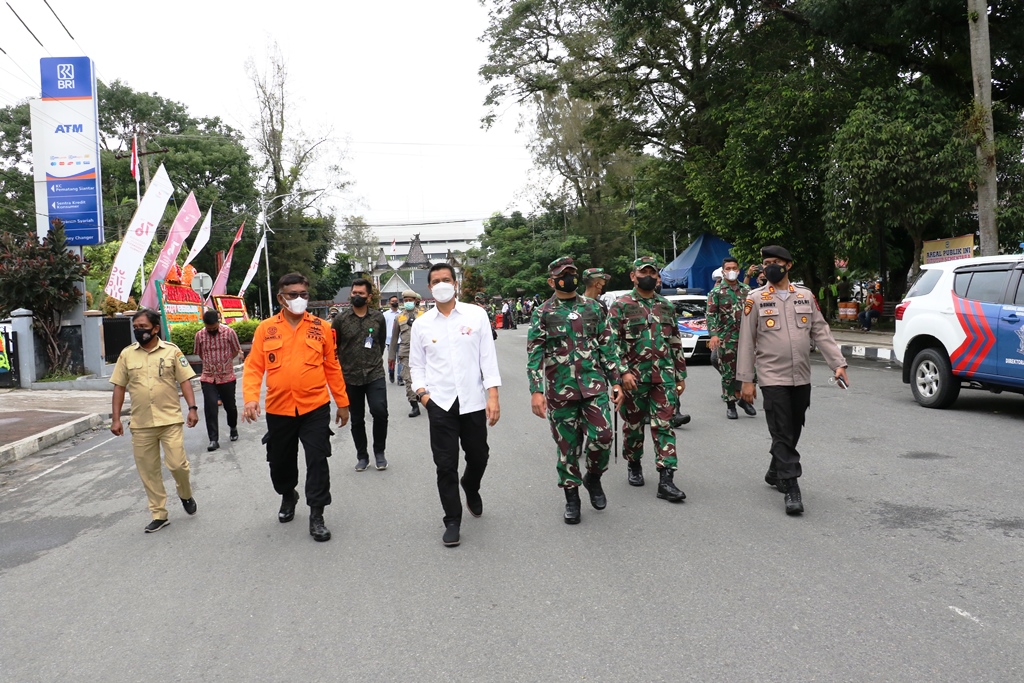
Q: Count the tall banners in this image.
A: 5